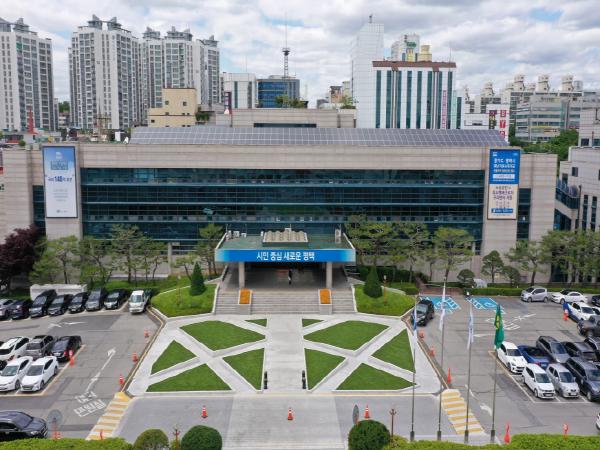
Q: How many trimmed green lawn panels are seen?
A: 10